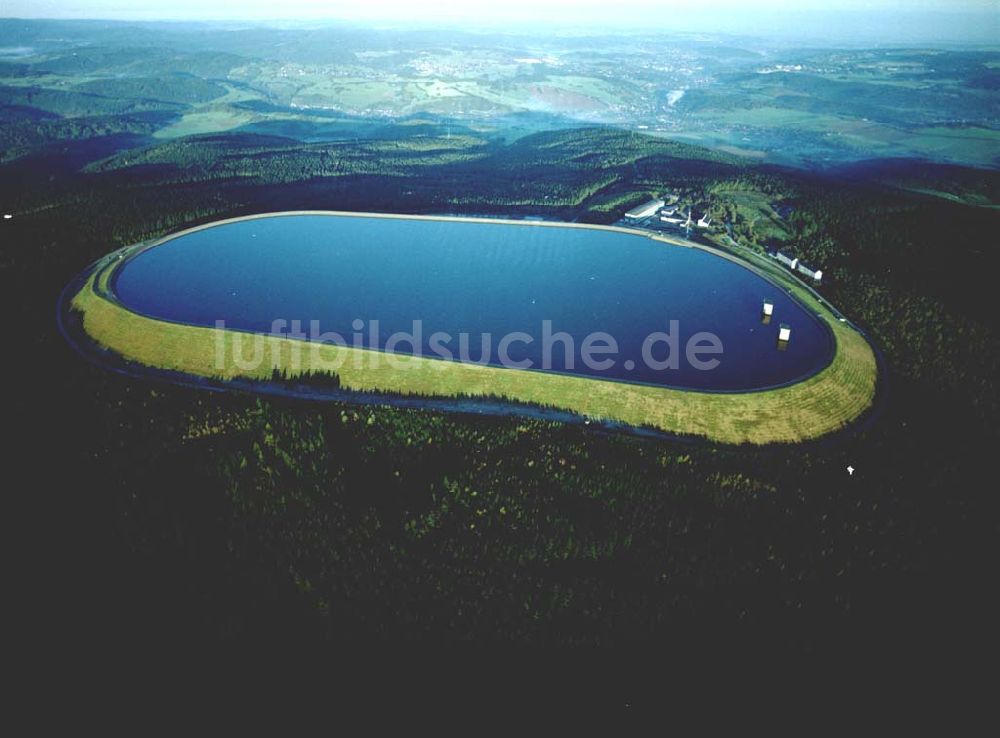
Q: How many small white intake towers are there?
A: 2